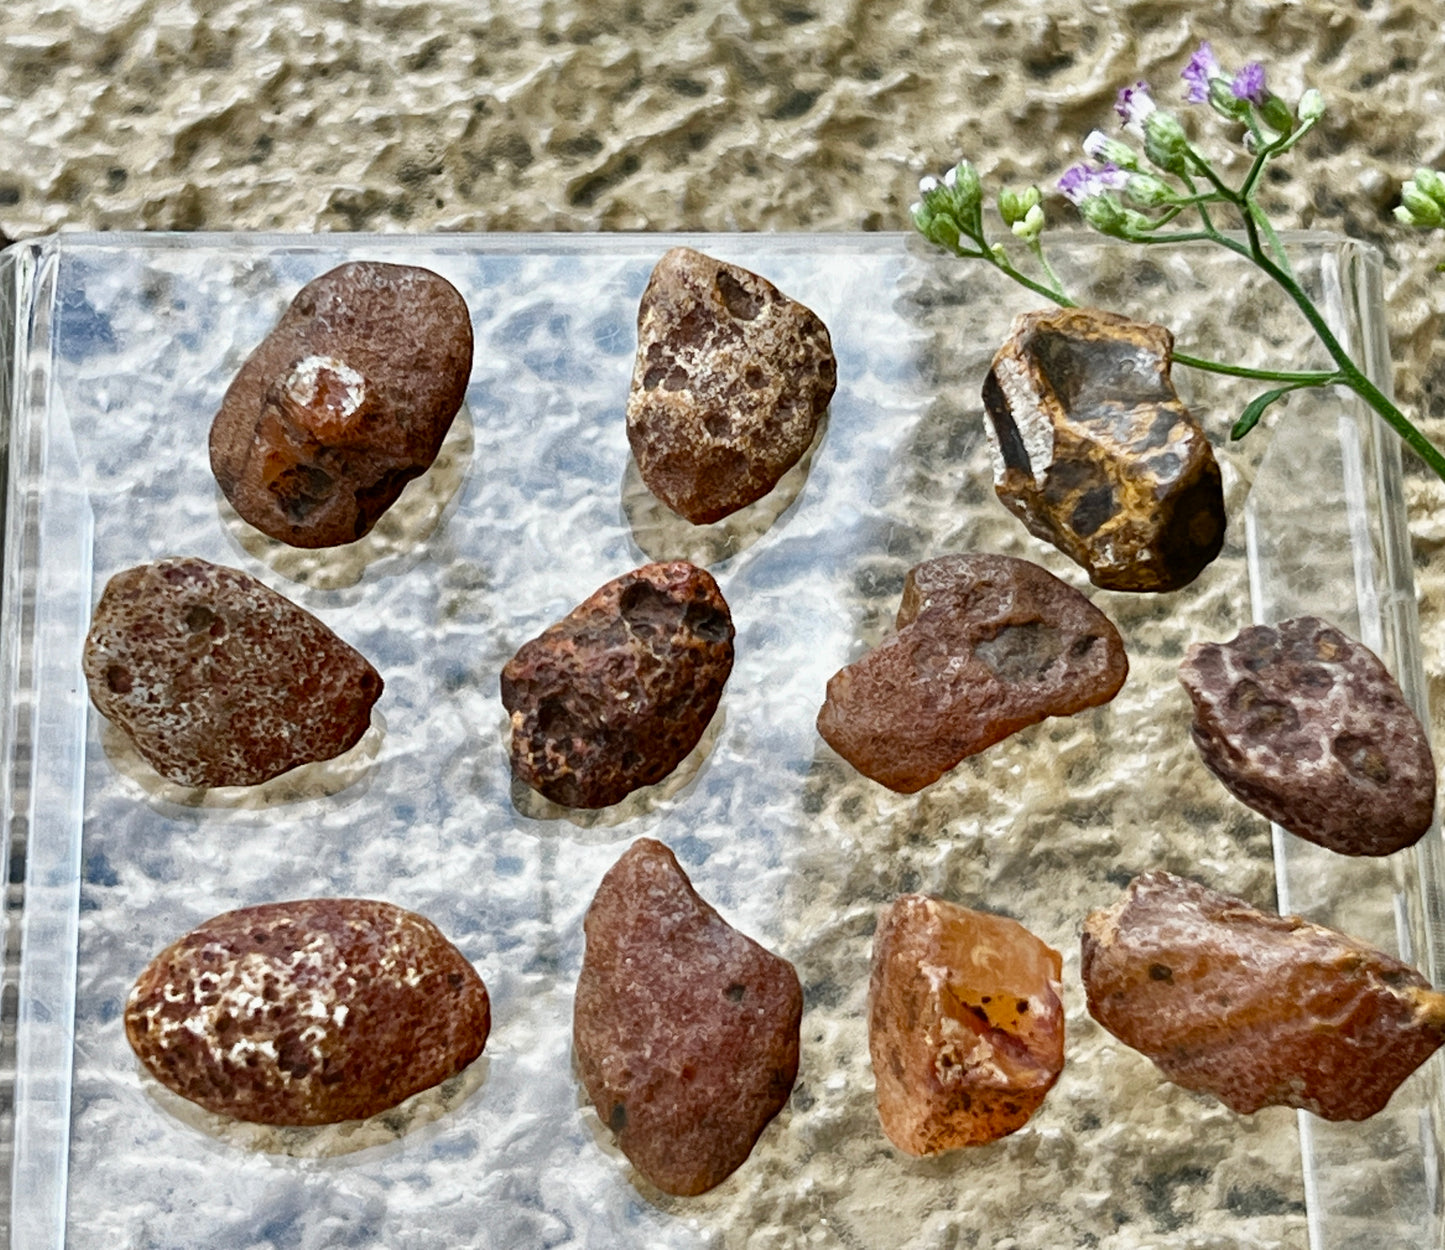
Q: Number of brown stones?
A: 11